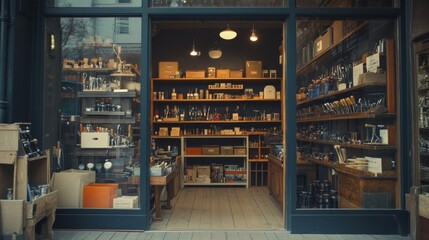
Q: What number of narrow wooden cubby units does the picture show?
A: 1